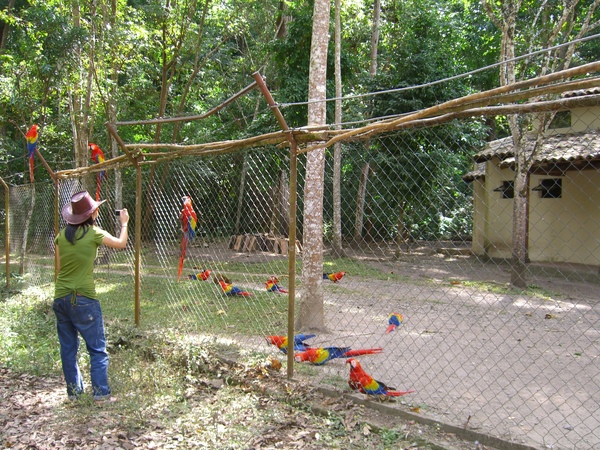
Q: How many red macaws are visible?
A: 11